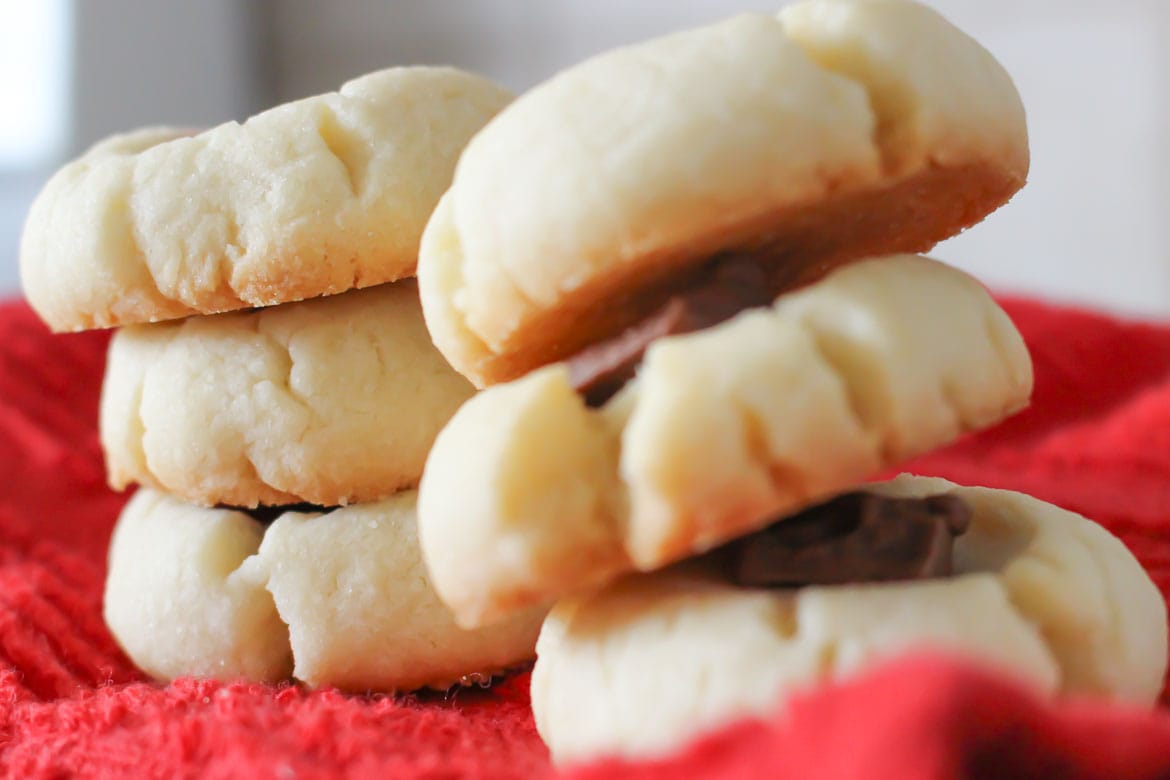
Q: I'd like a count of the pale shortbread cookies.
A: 6